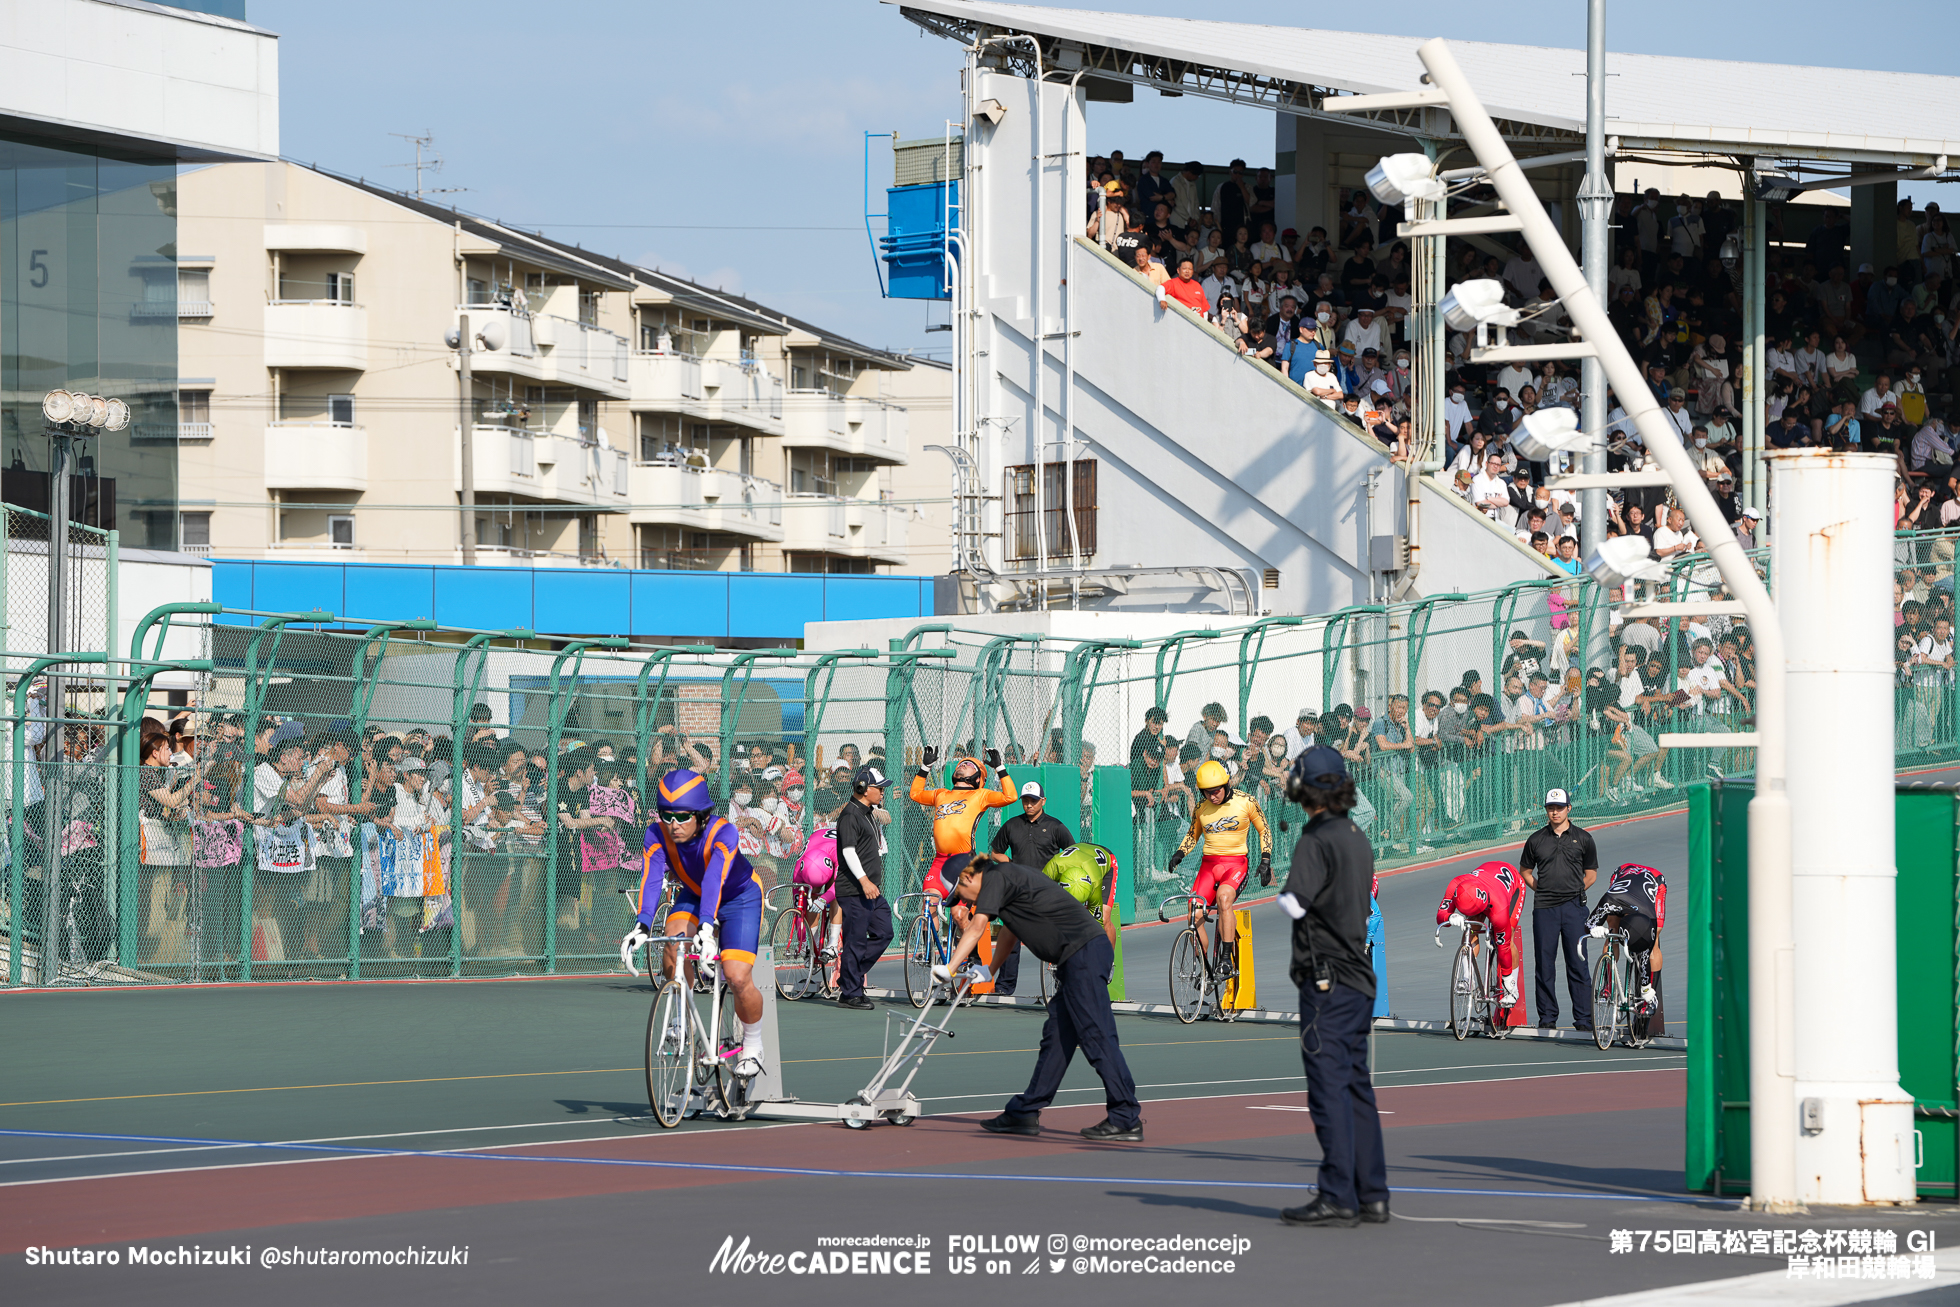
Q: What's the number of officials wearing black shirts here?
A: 5